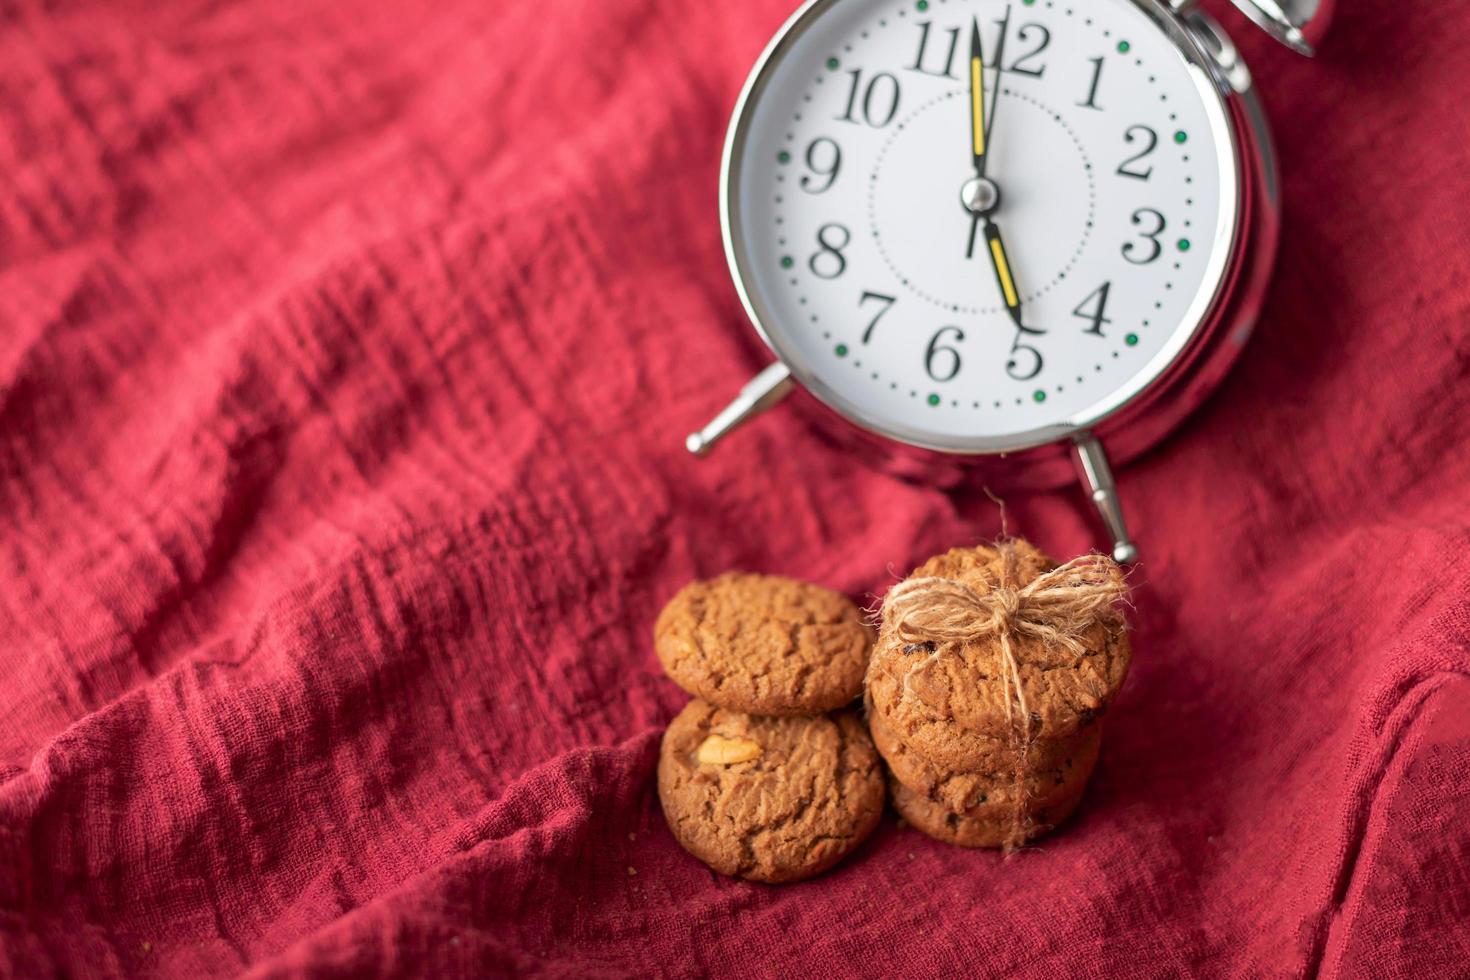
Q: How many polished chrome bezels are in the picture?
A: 1